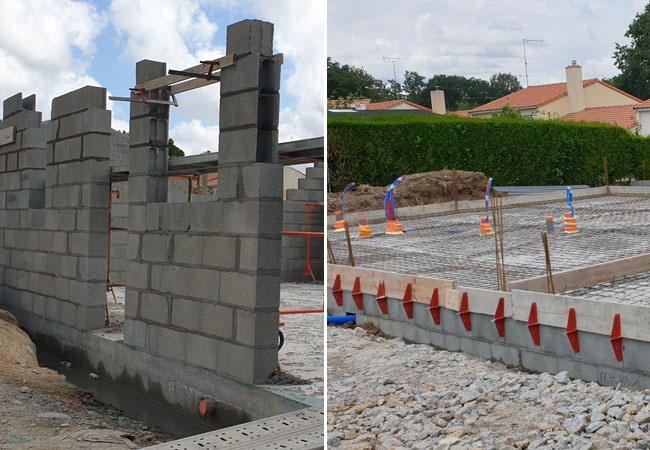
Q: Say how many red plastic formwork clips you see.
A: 10